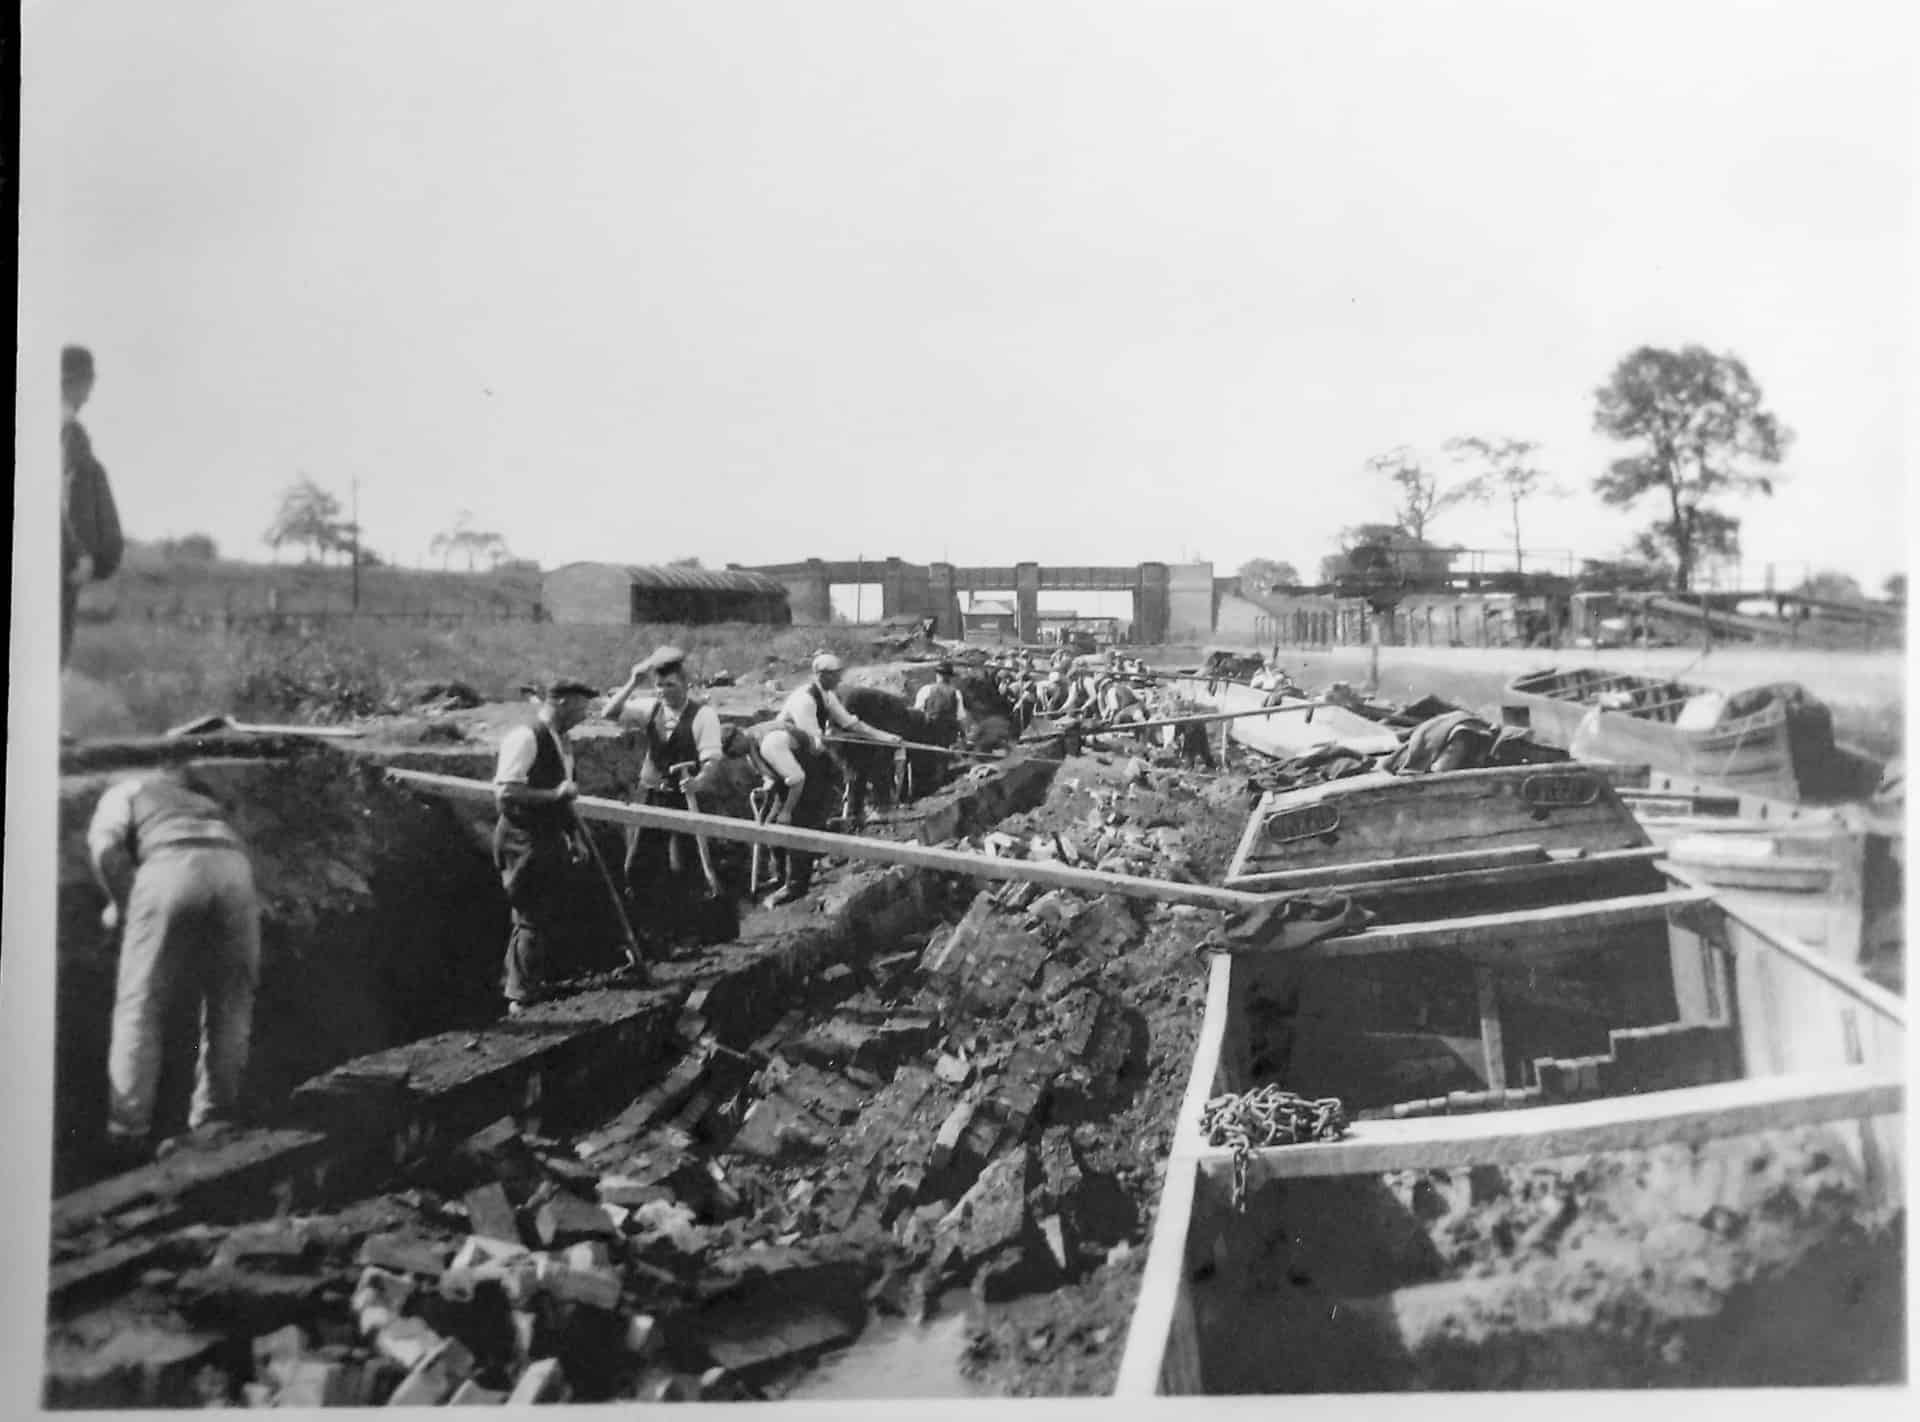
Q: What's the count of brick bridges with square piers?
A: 1